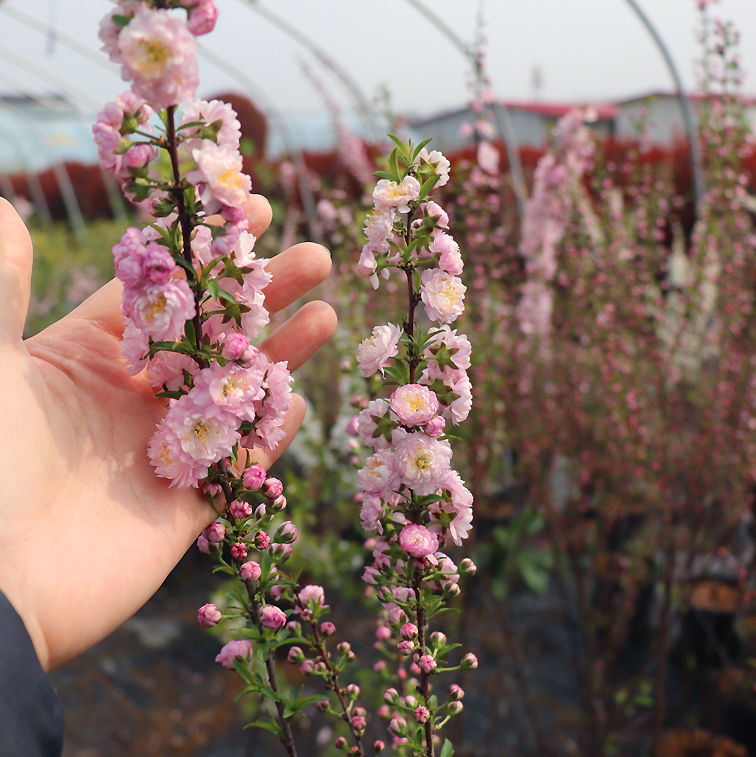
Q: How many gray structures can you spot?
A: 2